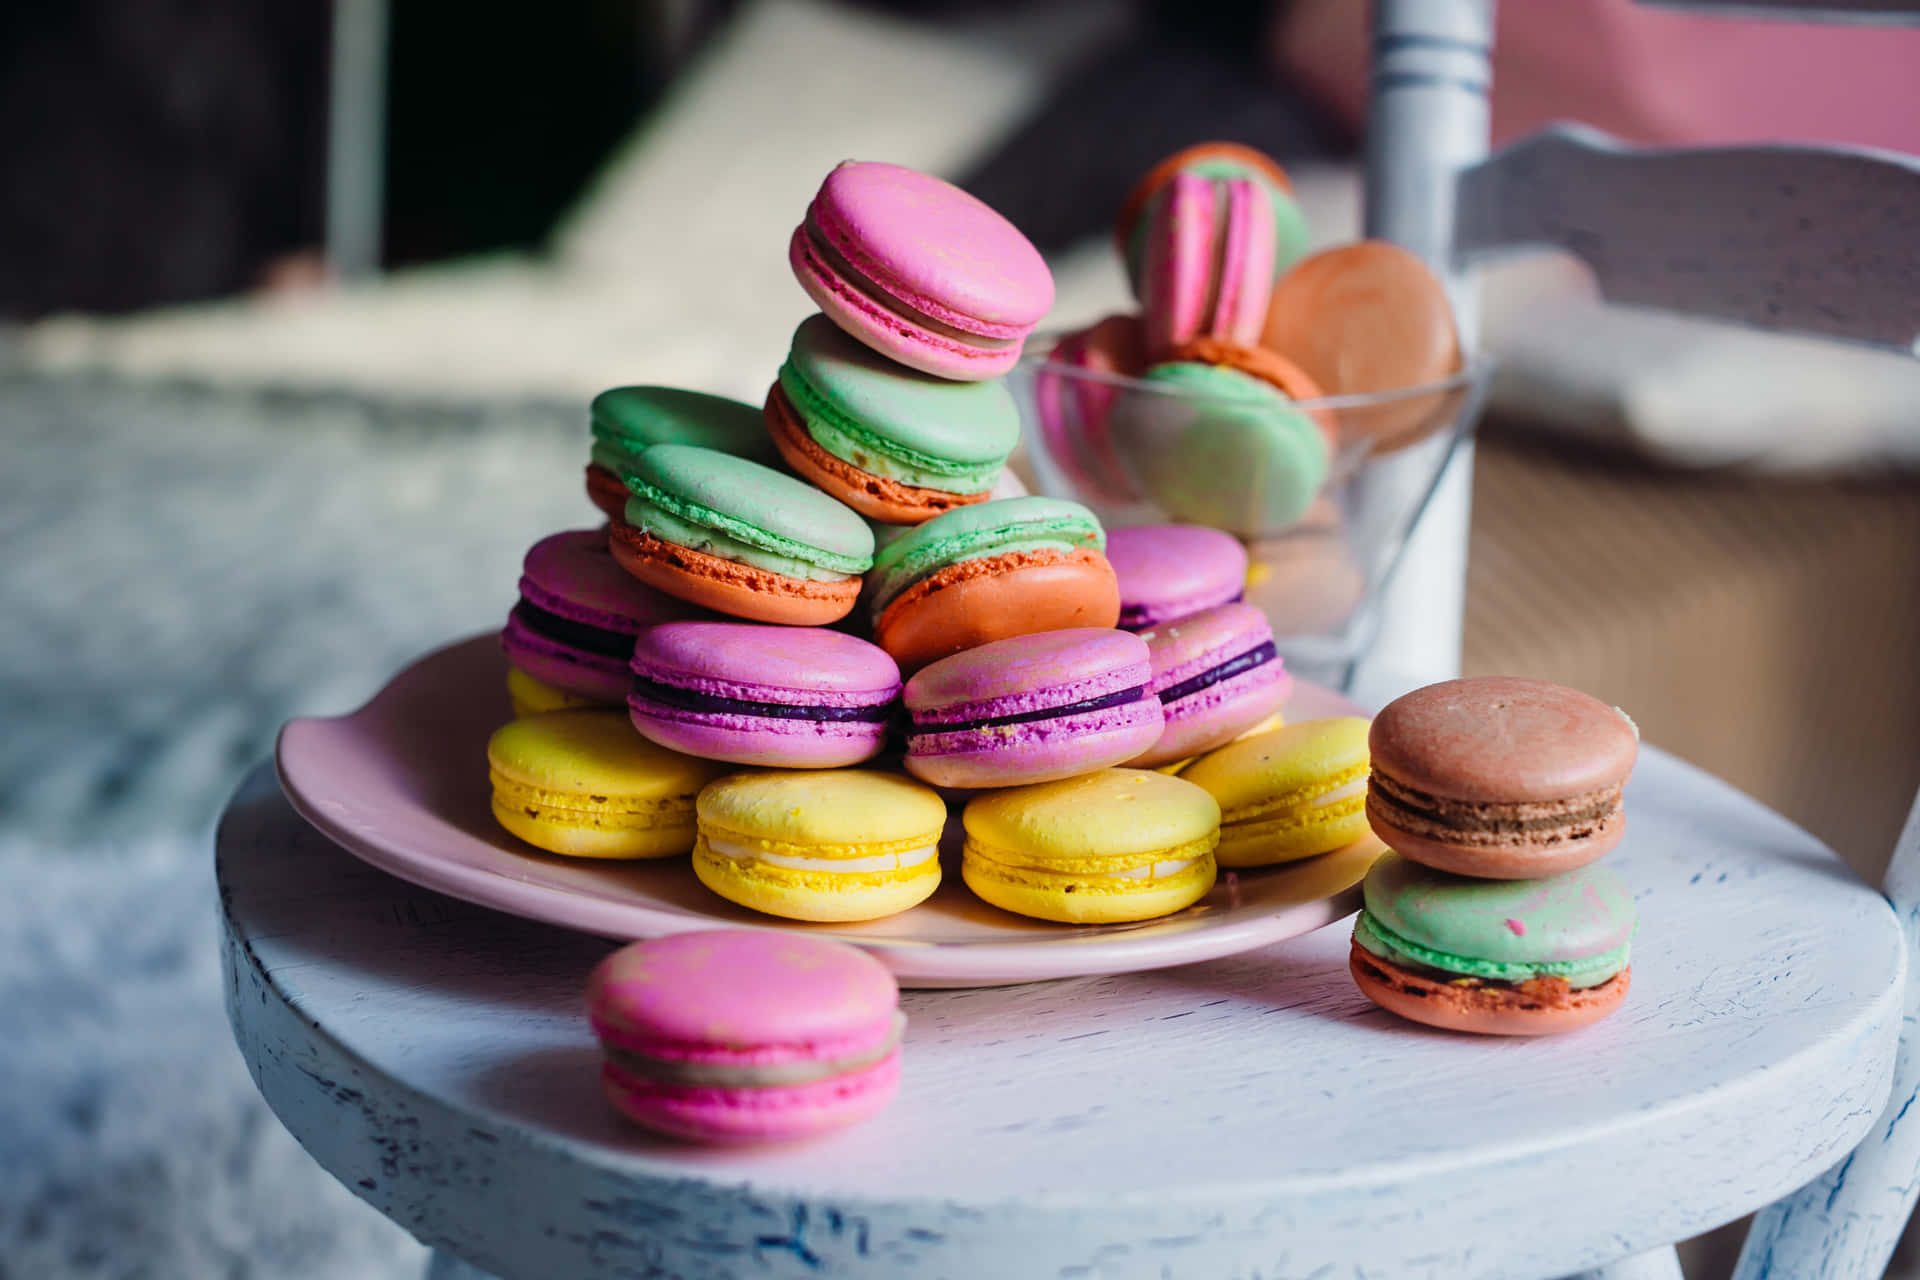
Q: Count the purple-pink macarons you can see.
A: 5